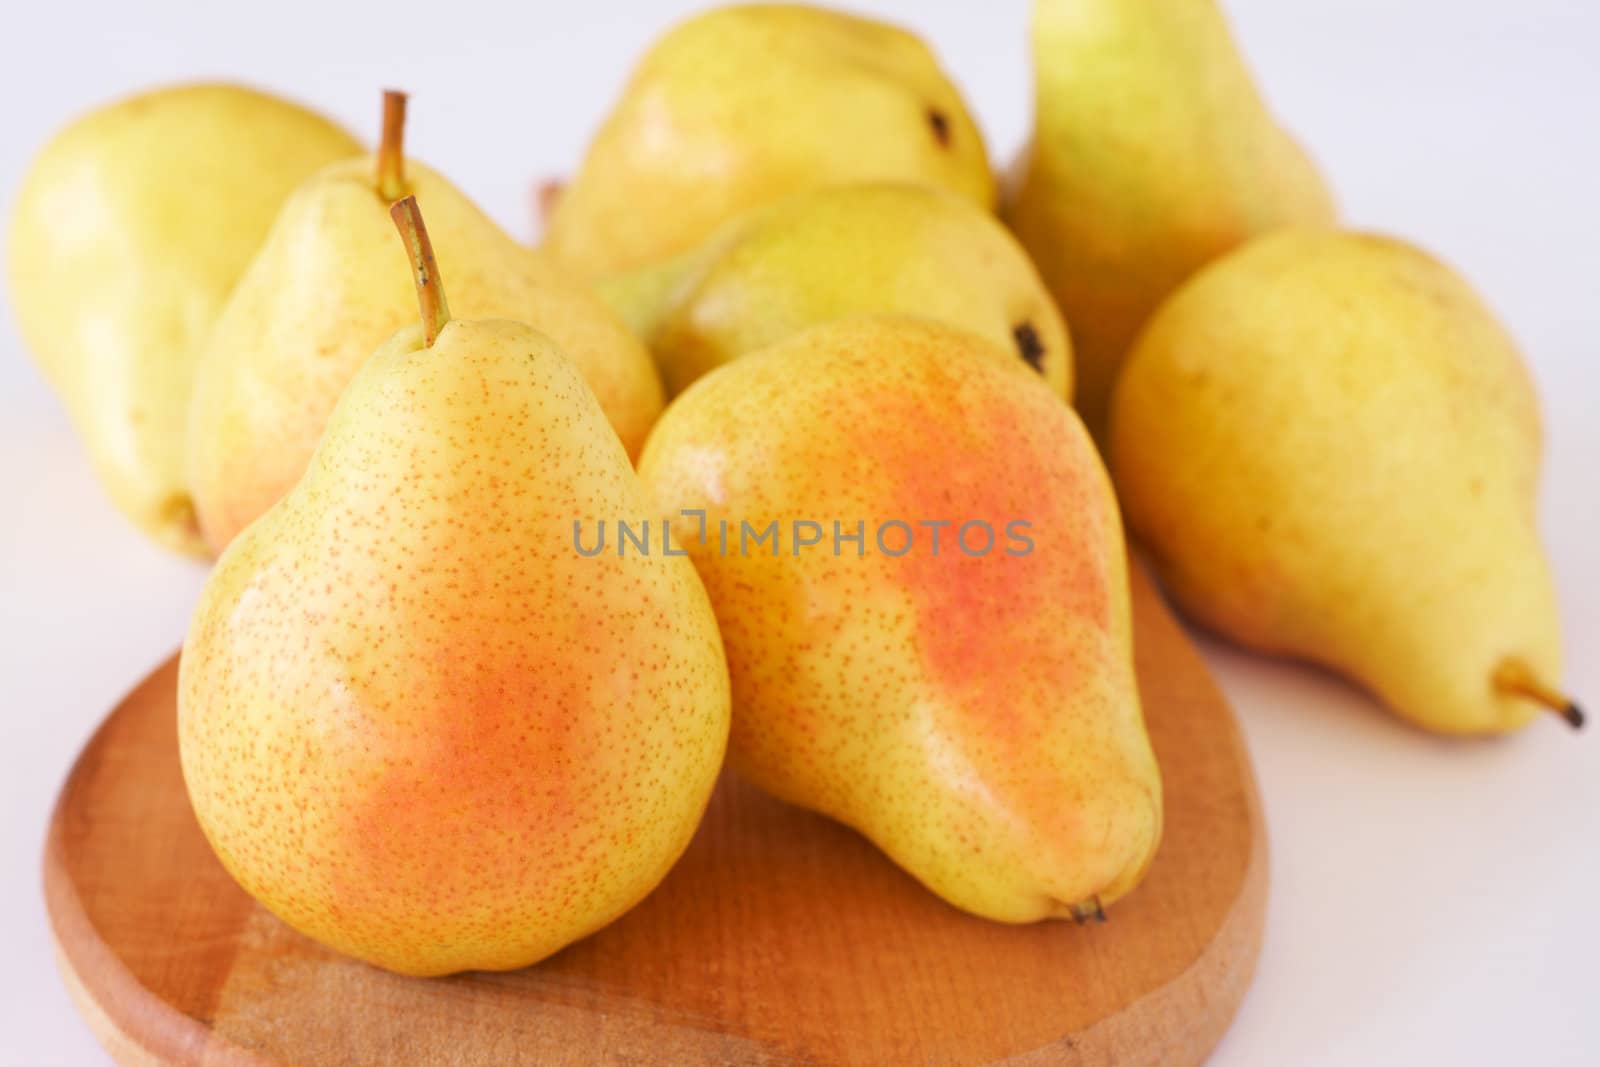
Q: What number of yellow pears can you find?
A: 8